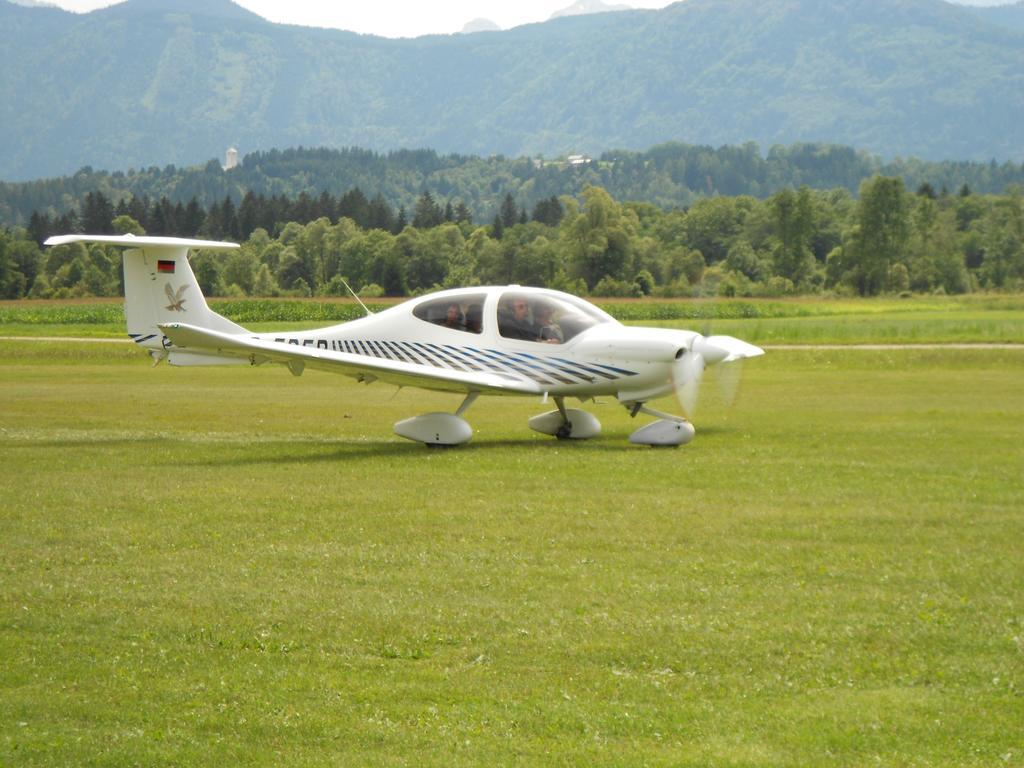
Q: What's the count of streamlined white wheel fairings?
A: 3